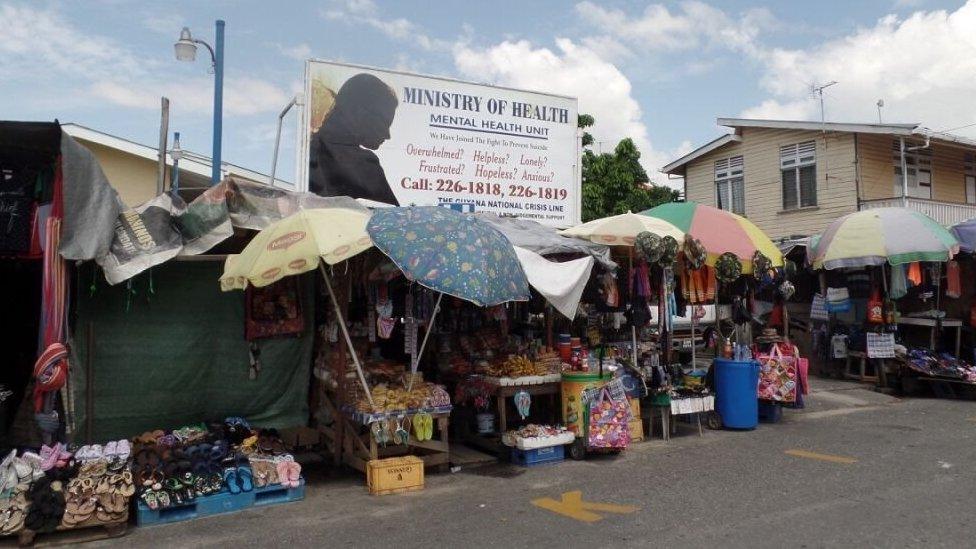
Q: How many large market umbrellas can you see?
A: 6